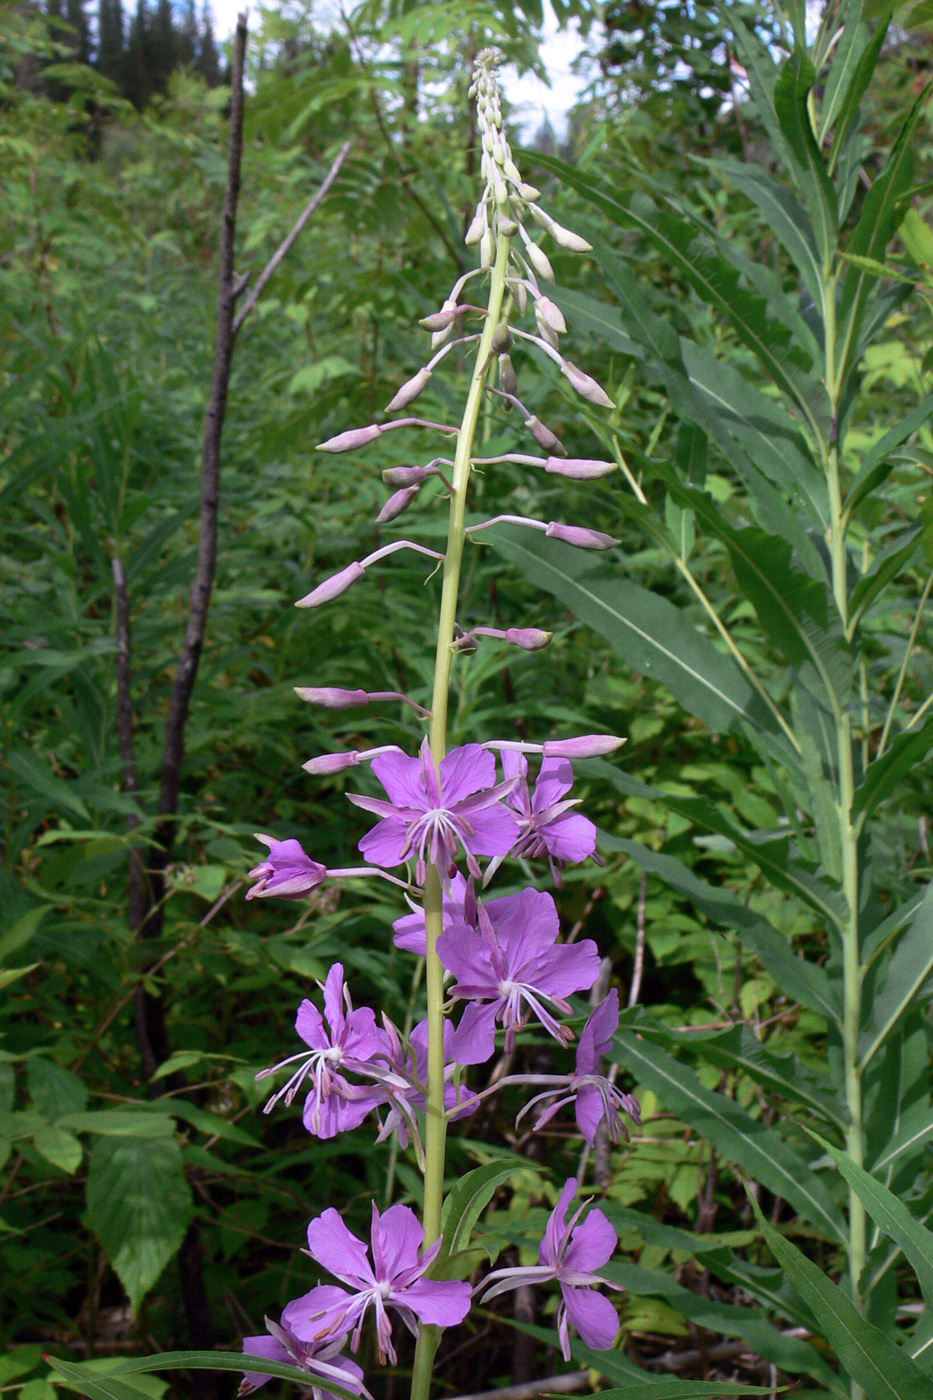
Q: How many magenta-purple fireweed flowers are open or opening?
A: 11